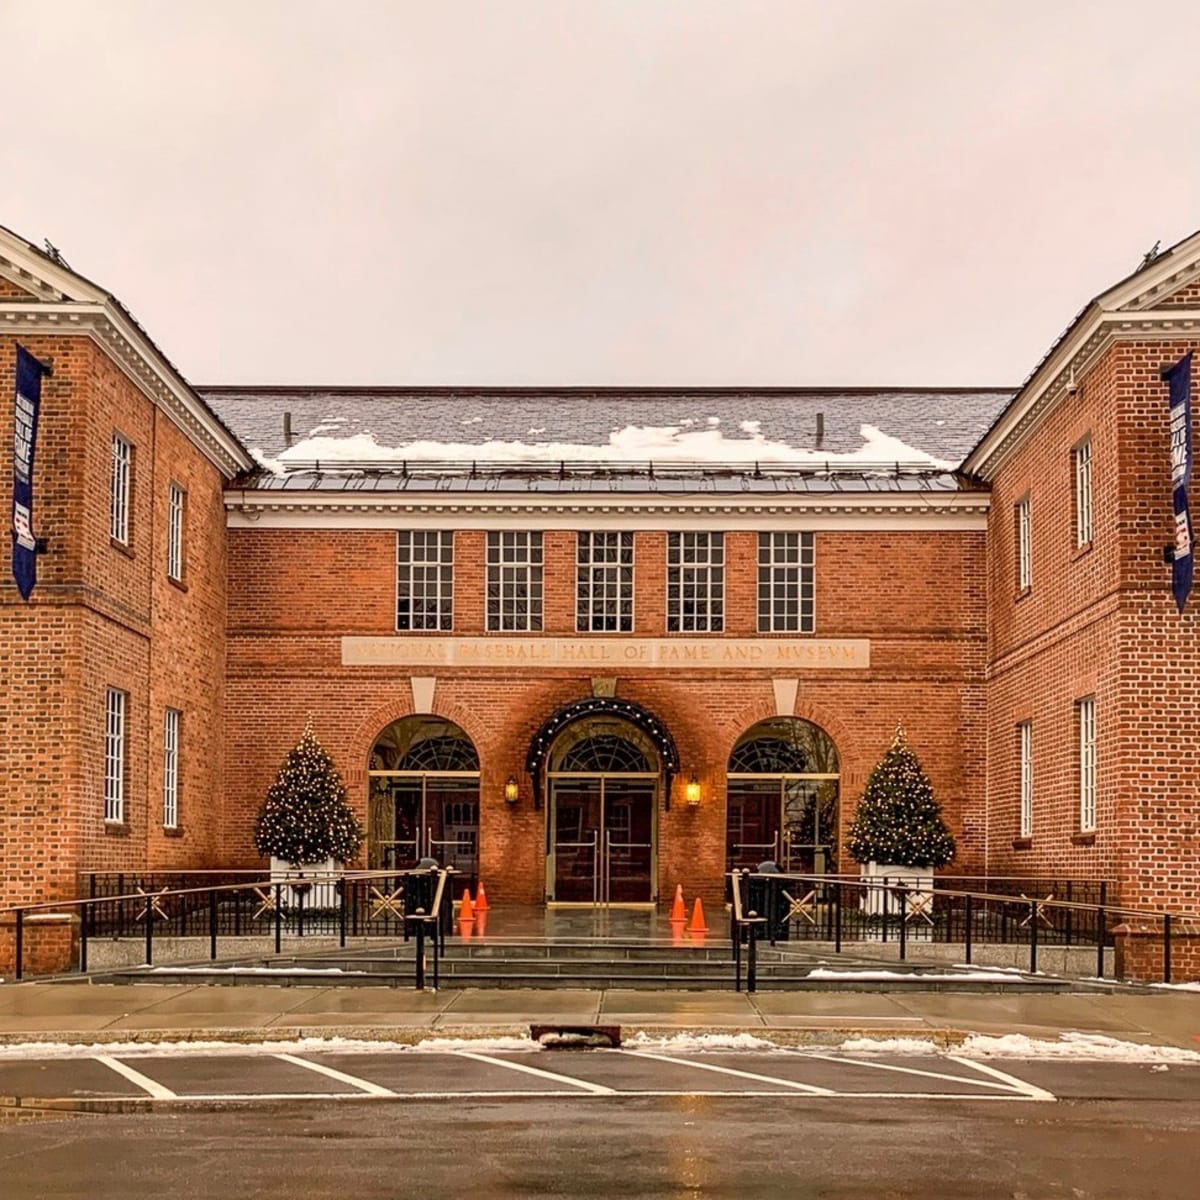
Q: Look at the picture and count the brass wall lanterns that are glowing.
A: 2